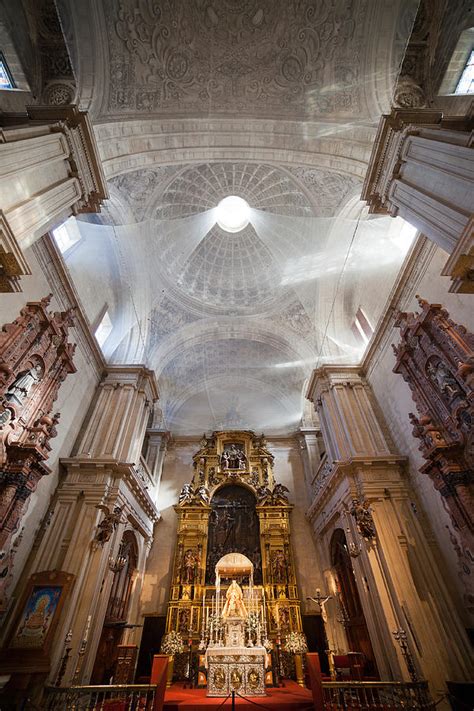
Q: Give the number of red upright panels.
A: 2